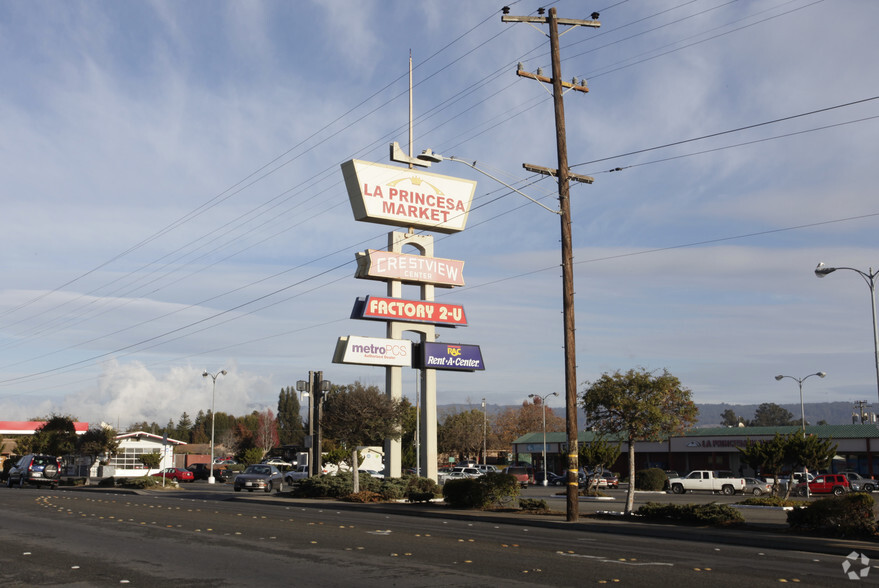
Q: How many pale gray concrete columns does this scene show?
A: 2